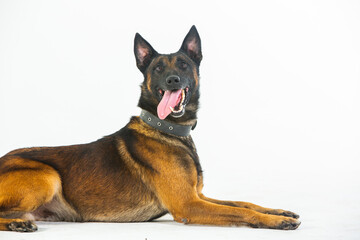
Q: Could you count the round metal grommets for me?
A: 4